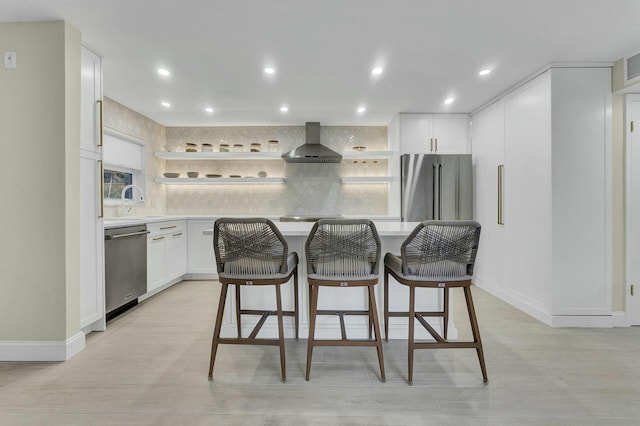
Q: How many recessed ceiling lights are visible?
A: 9